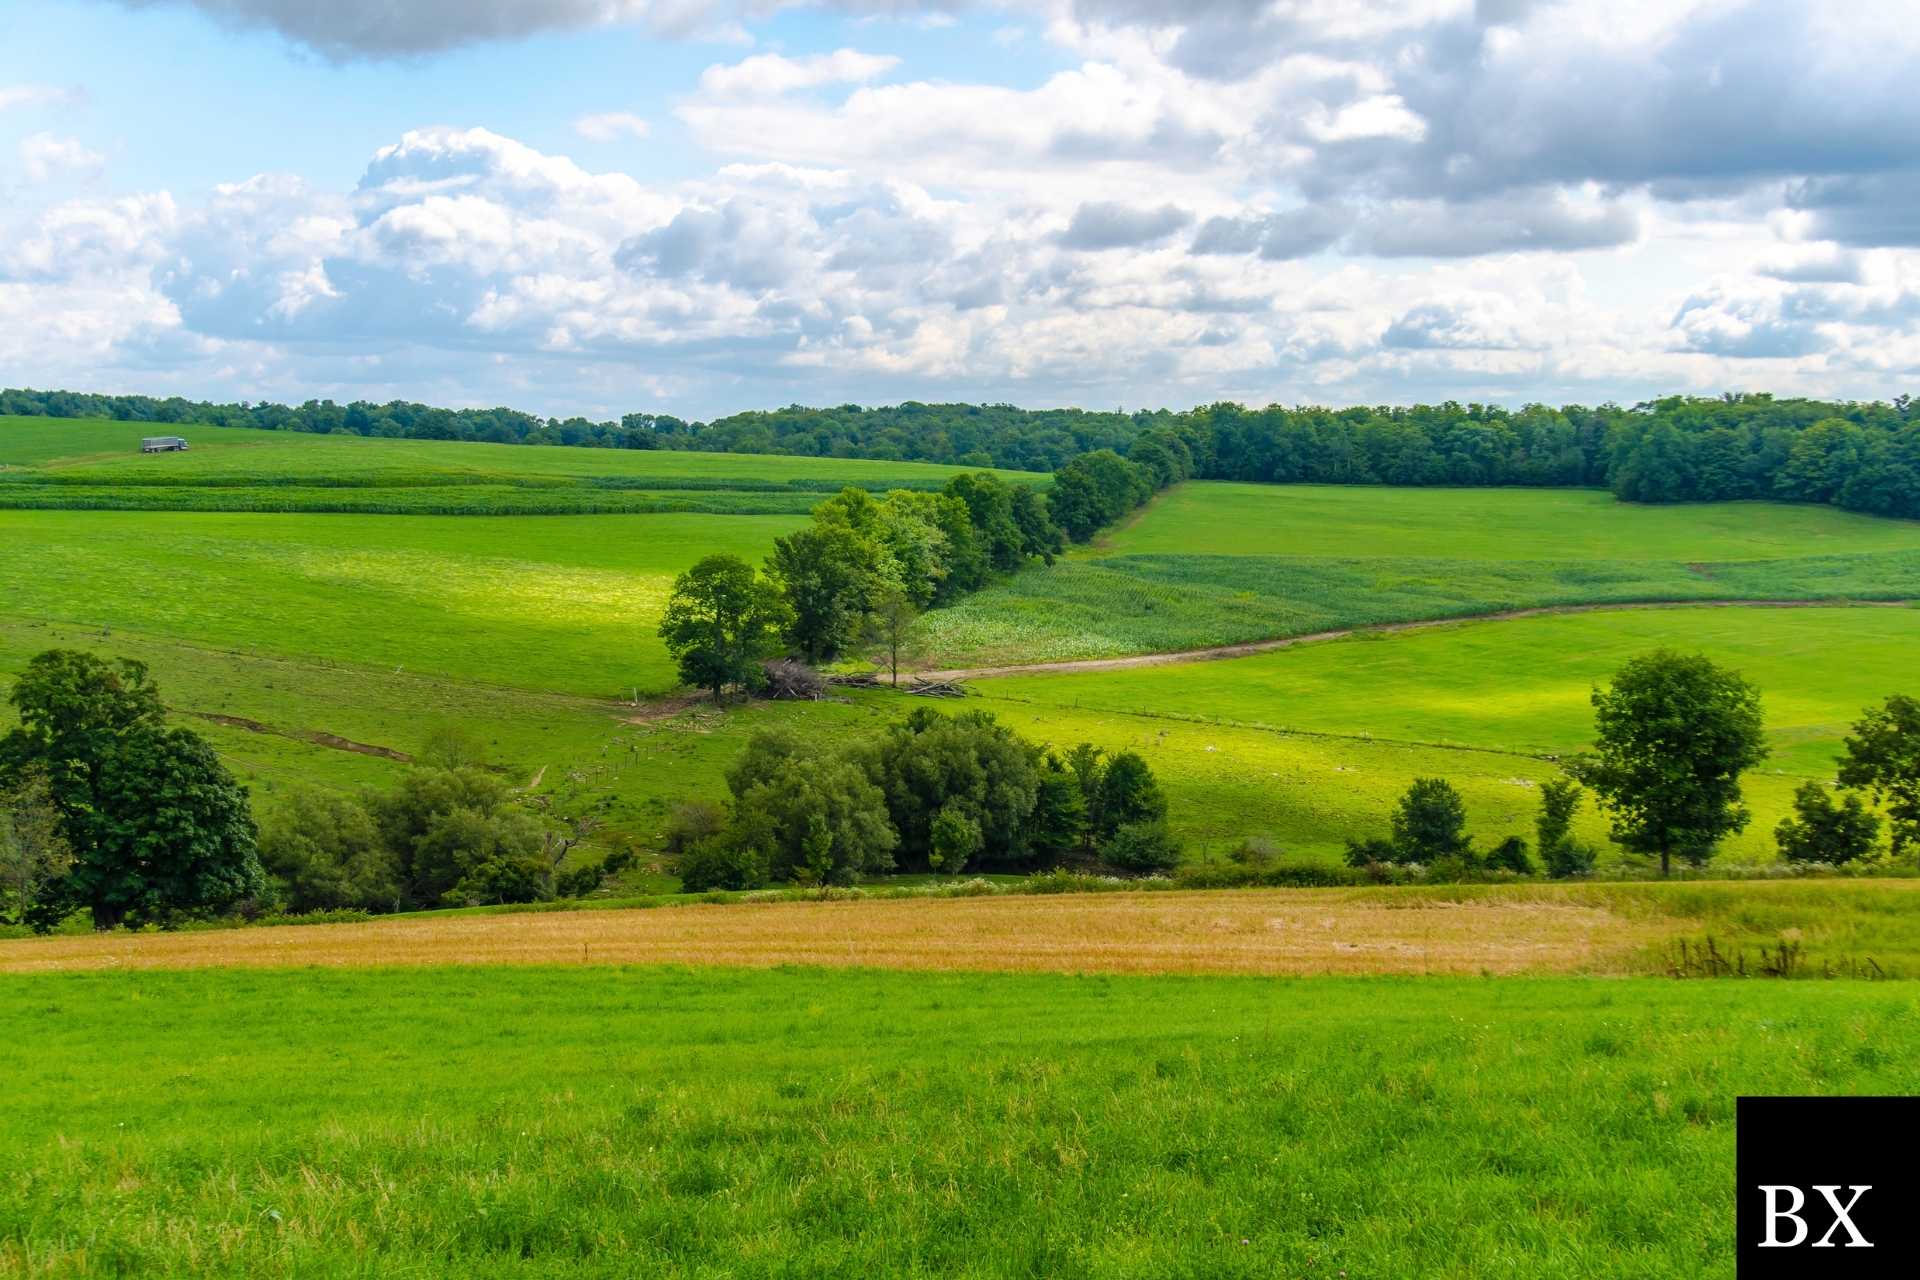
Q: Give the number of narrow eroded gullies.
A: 1